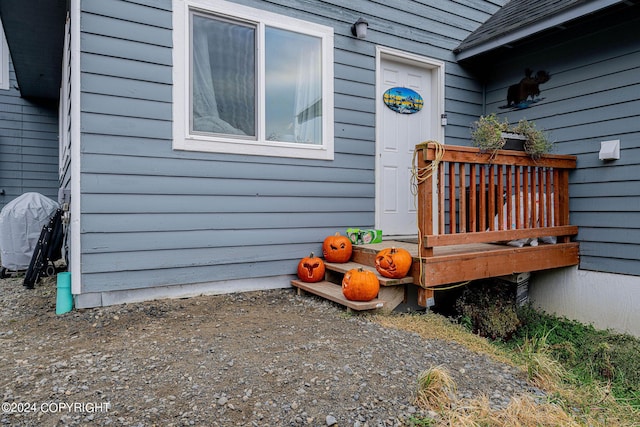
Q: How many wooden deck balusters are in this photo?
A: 14